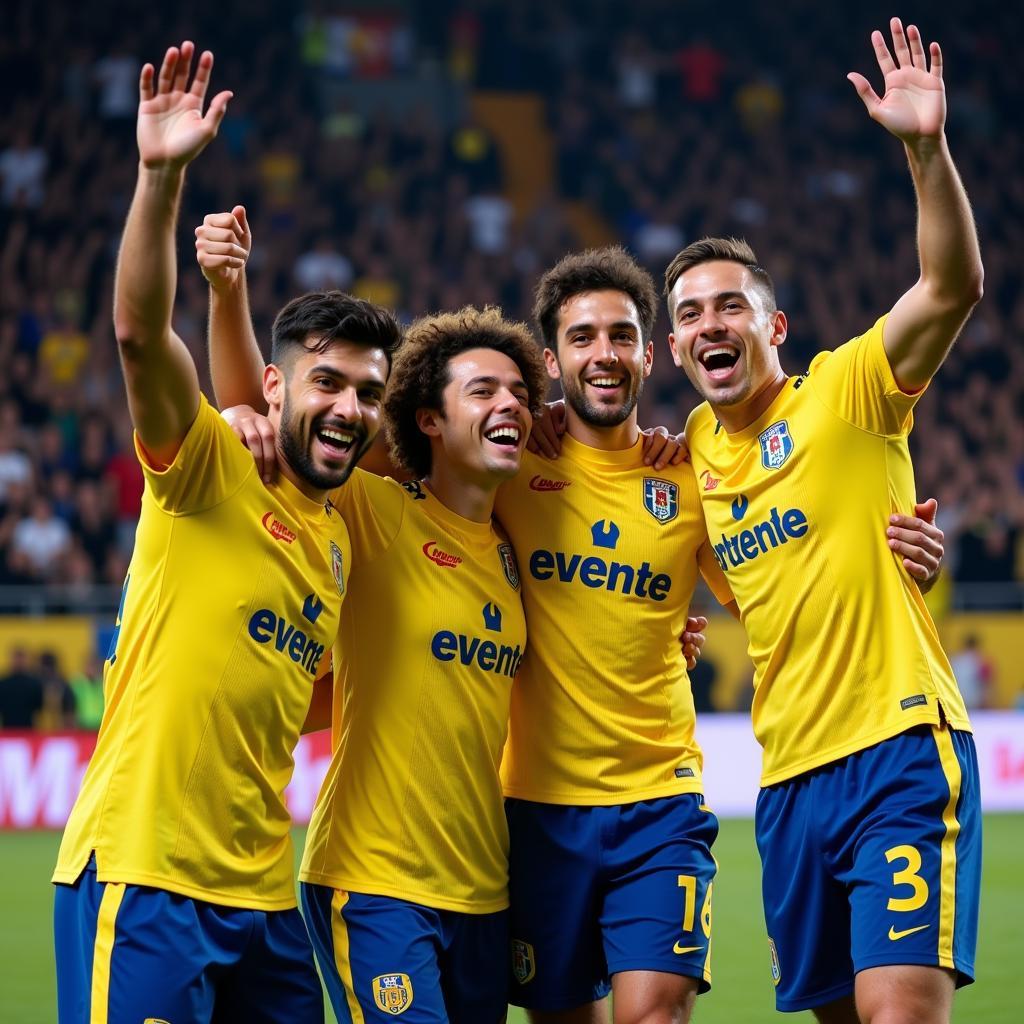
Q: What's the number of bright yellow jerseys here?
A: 4